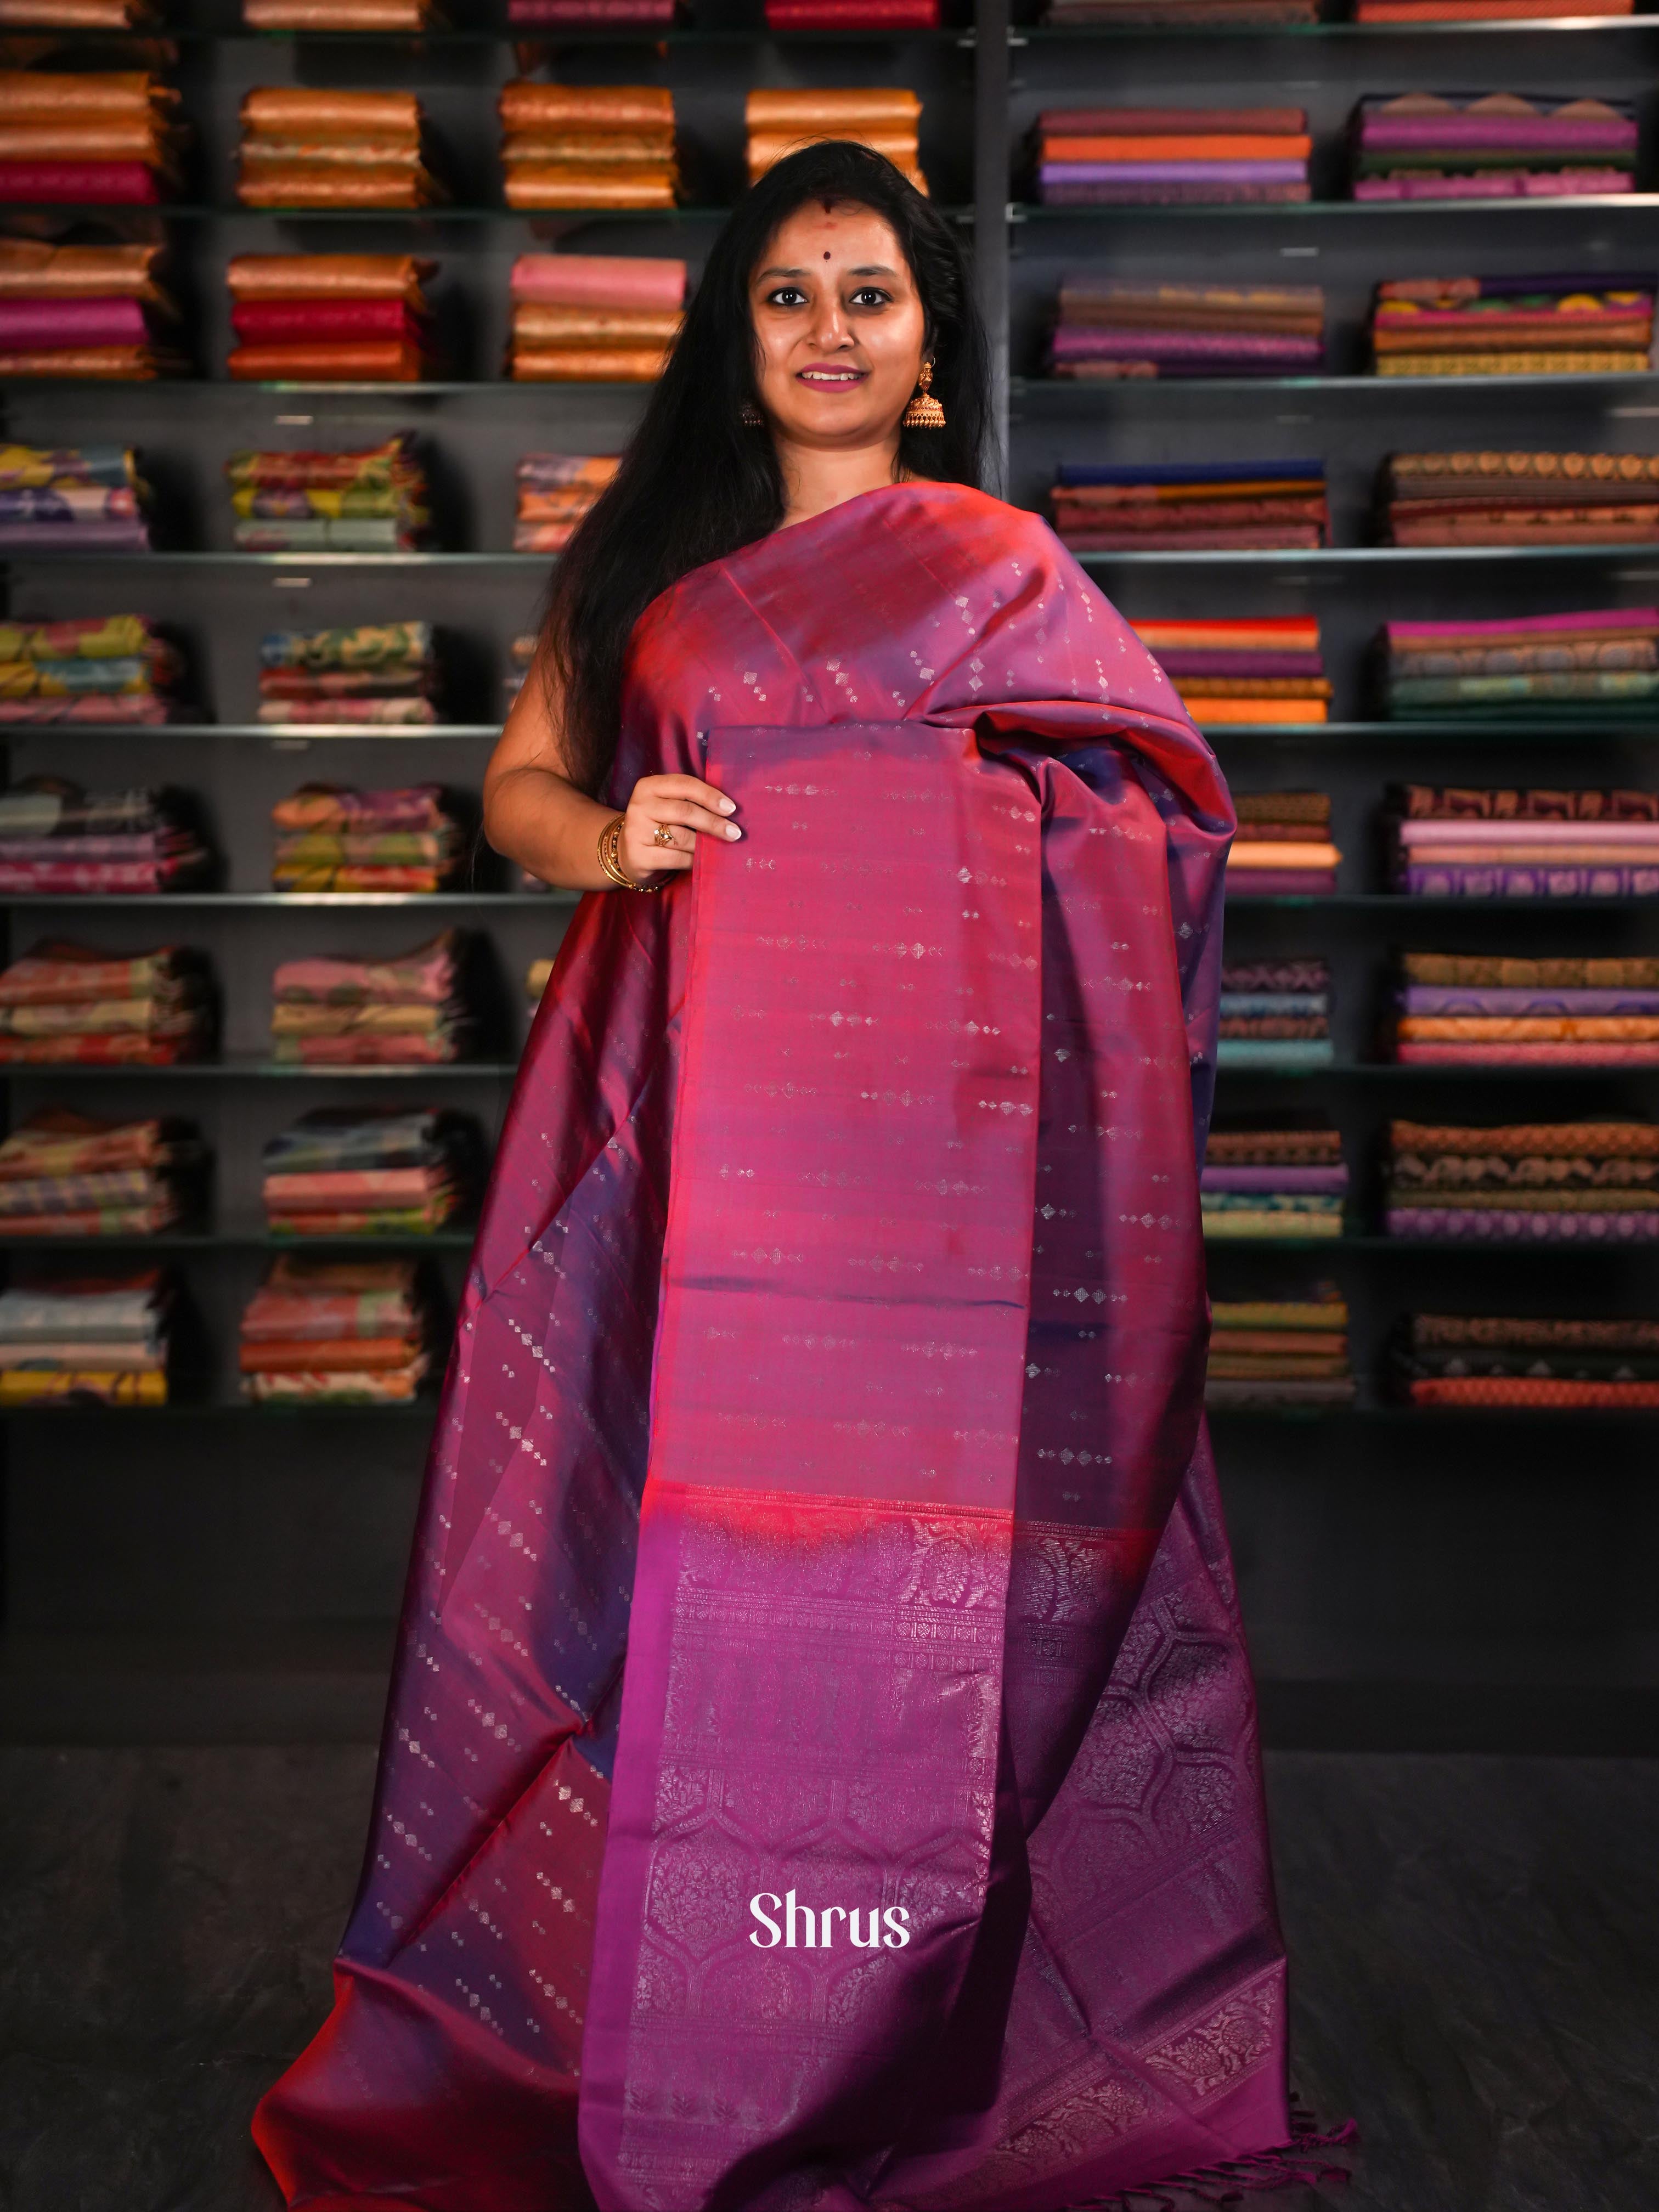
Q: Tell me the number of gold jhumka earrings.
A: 2